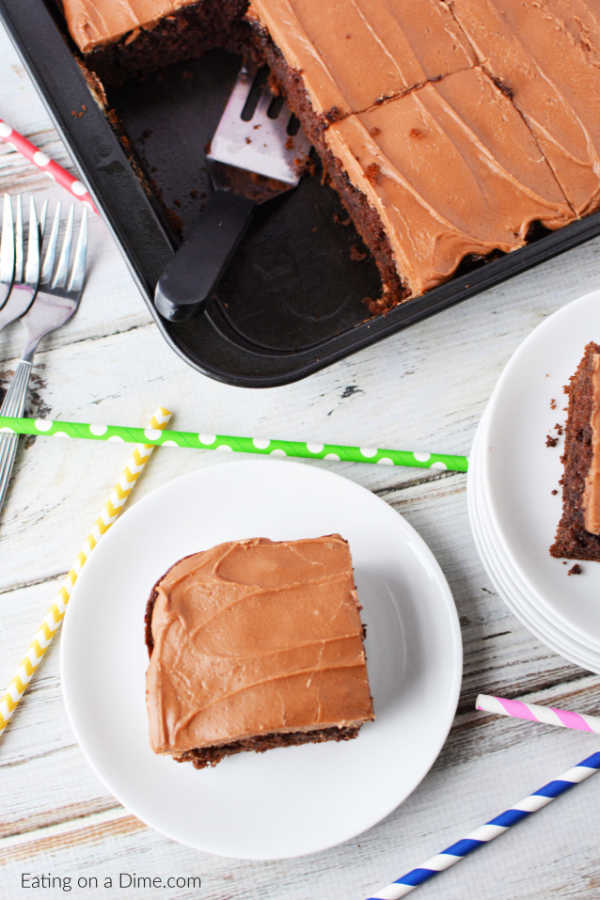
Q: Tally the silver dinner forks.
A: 3